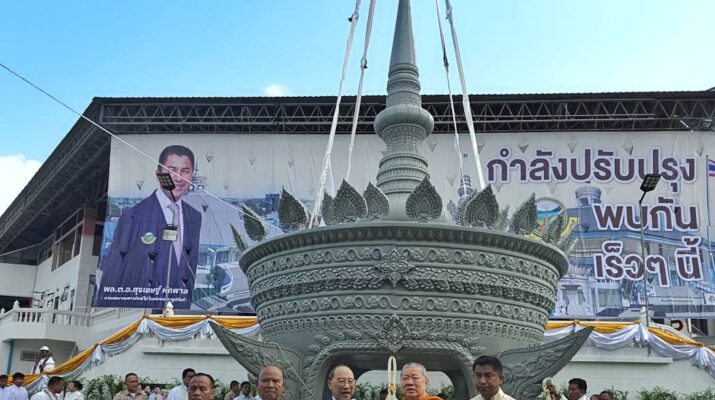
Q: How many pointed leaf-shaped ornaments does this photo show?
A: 13